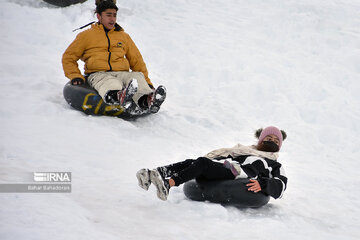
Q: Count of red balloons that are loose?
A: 0